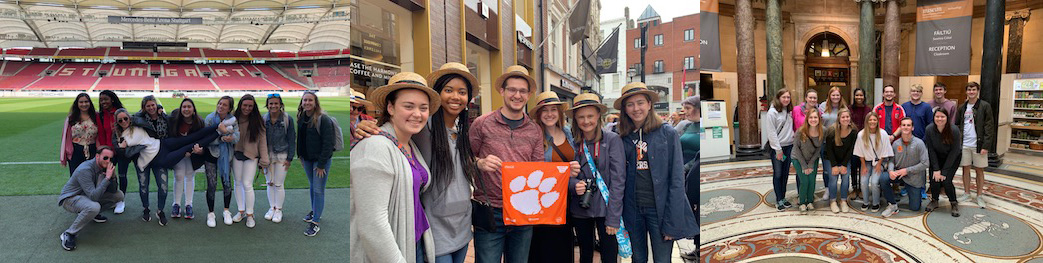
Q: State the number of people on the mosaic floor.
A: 13